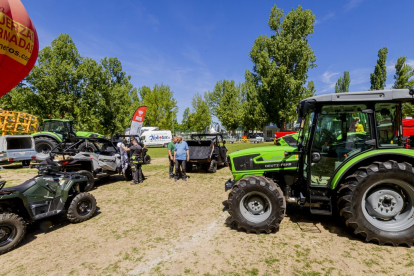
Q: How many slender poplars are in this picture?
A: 3